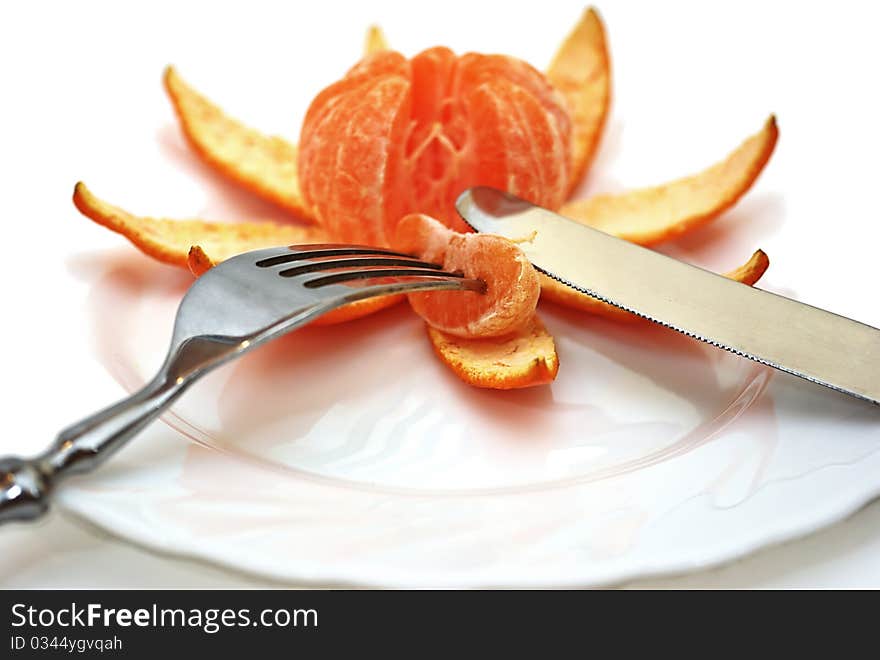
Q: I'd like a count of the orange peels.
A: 8